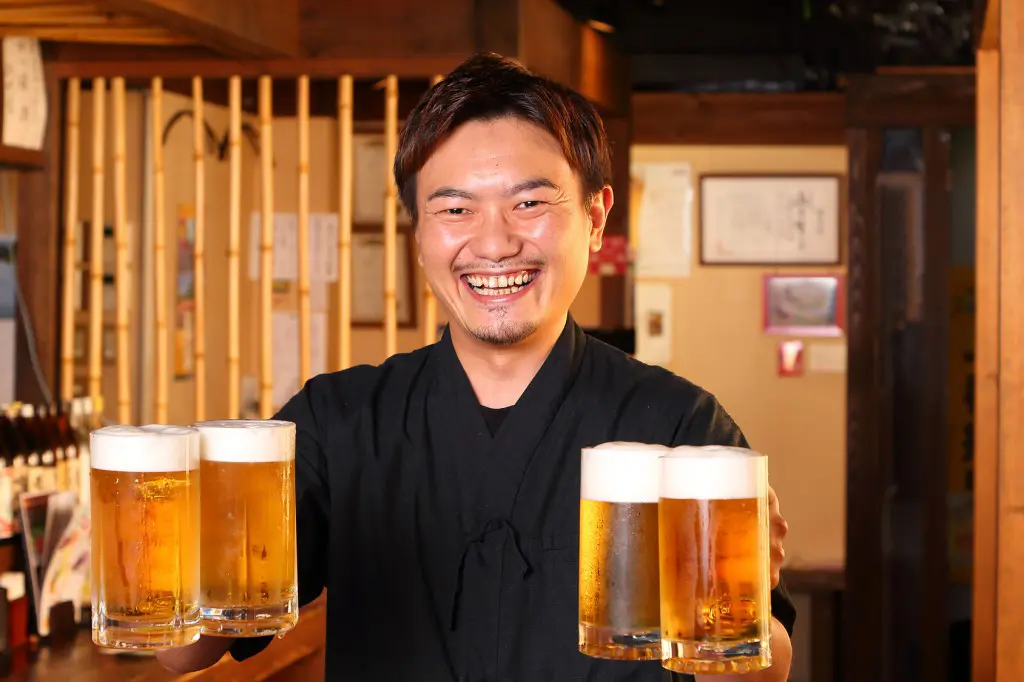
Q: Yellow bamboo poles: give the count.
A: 11